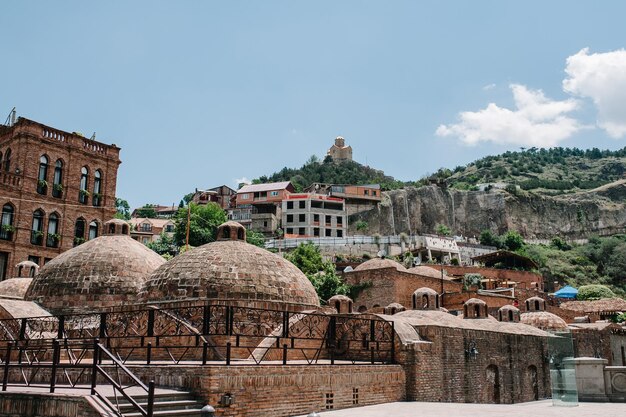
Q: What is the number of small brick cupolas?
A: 9